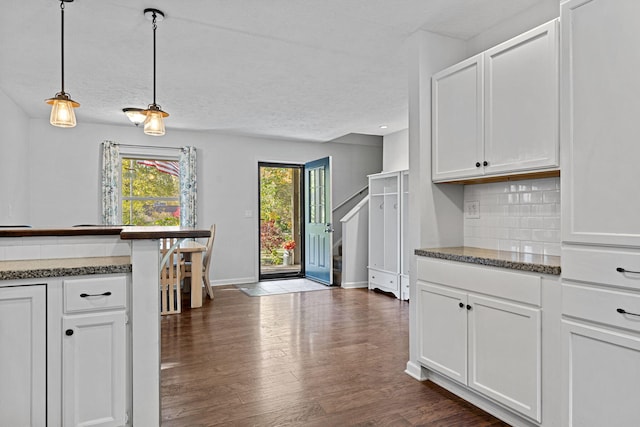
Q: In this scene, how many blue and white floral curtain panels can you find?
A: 2